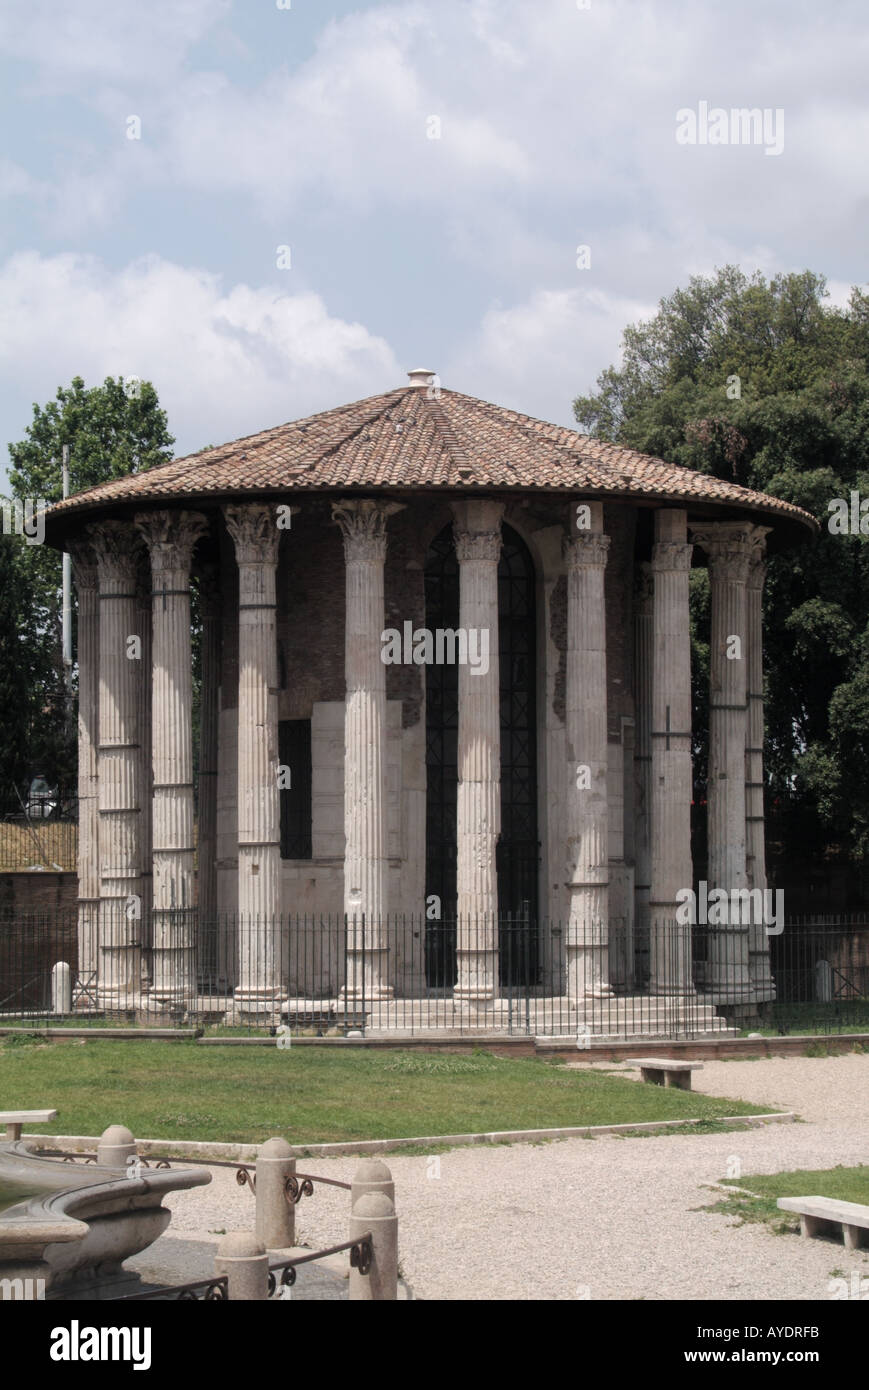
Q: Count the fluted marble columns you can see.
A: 13